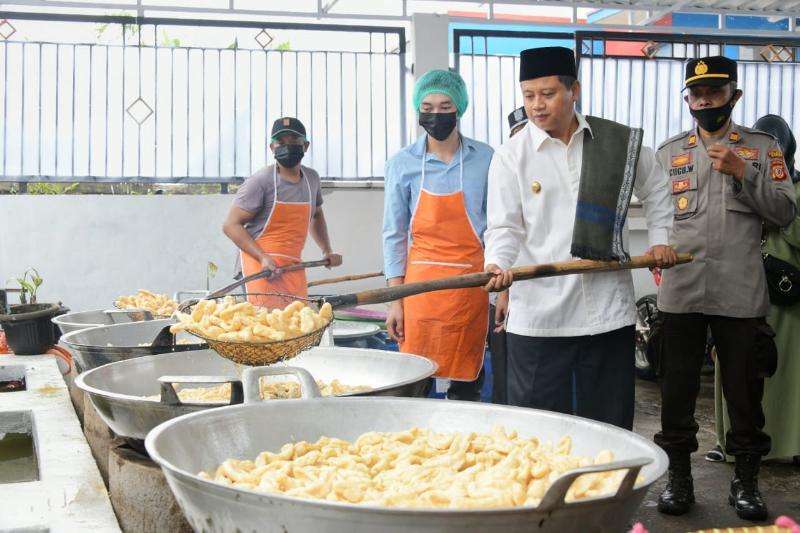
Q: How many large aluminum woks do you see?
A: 4